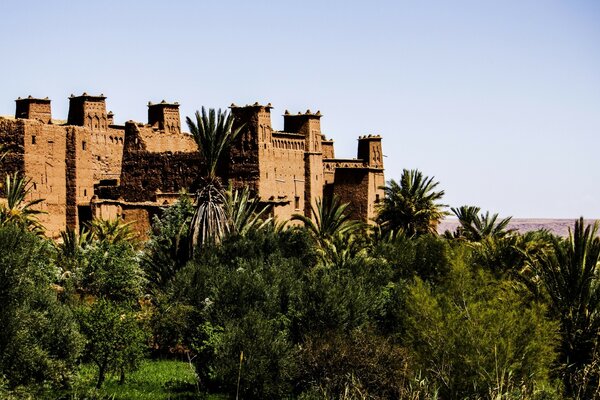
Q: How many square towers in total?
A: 6